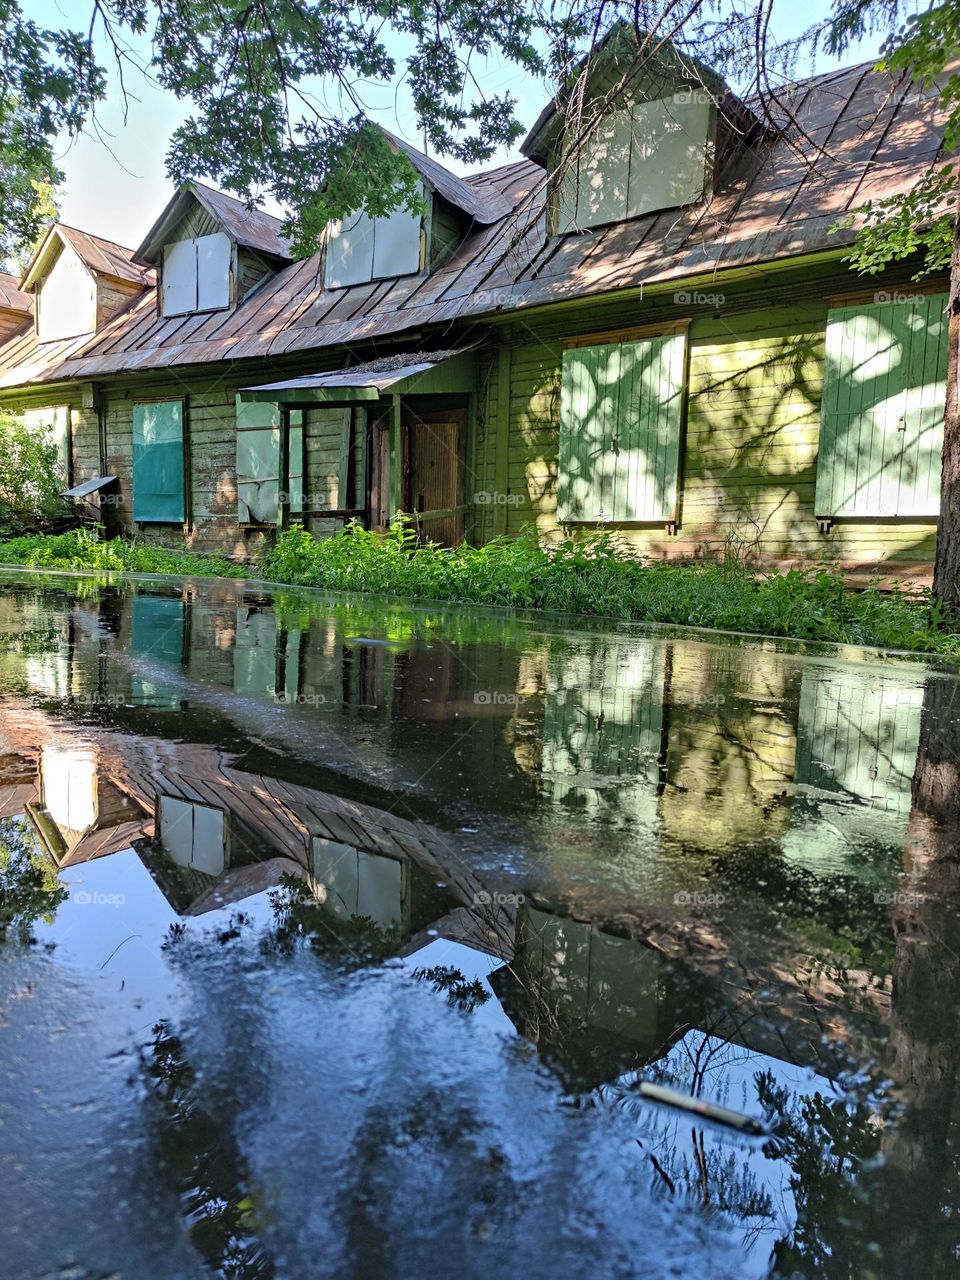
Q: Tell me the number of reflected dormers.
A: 4